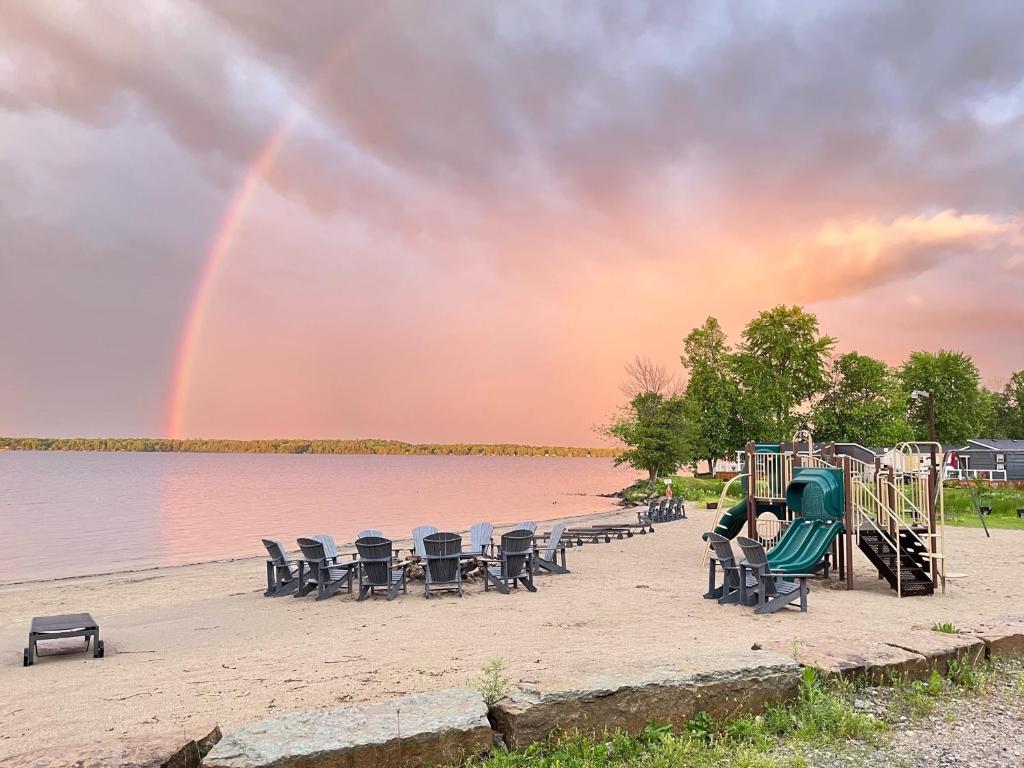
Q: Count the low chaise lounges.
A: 5